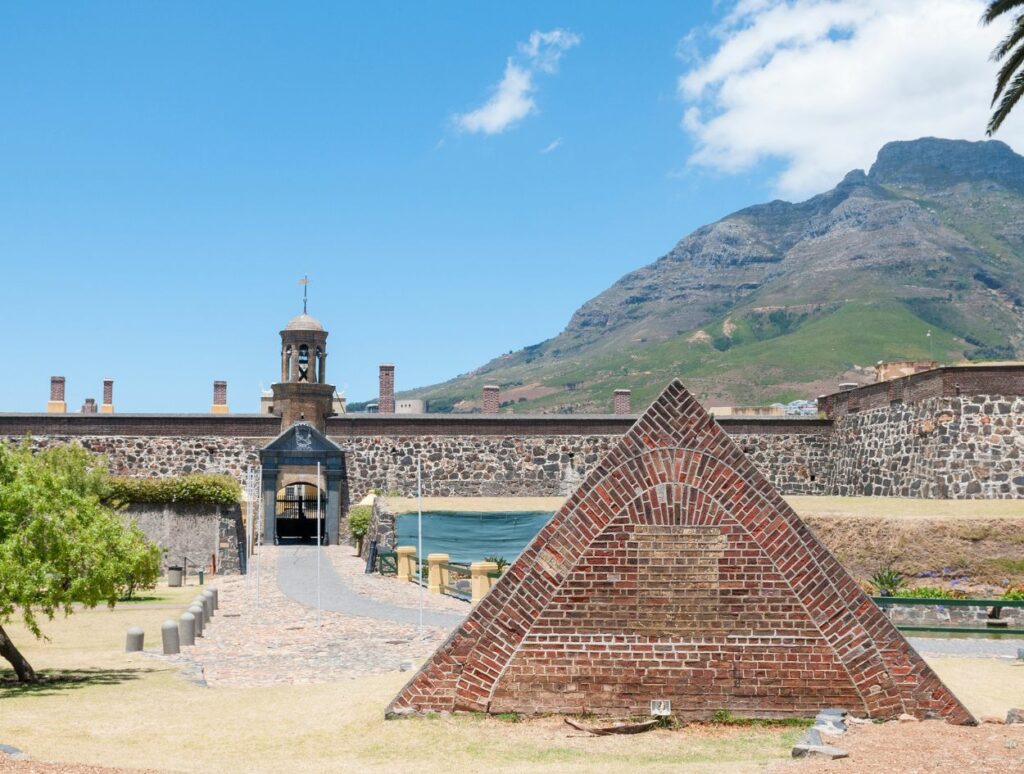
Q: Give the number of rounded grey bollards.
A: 8